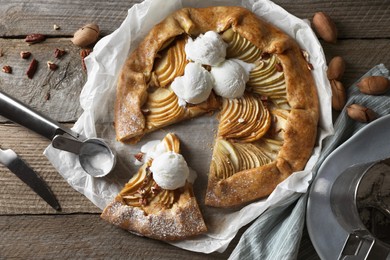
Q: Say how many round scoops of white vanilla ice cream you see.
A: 4